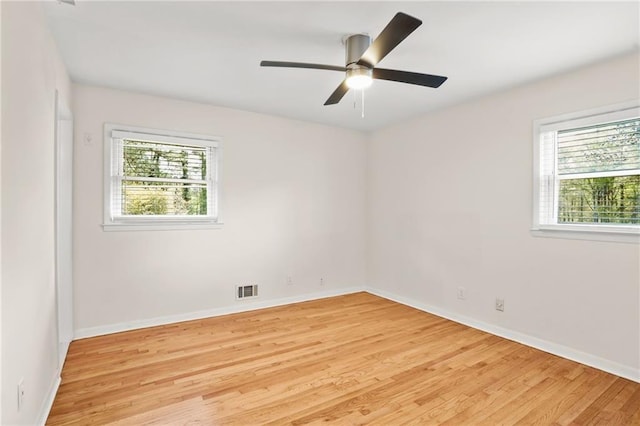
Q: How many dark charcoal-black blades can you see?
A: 4